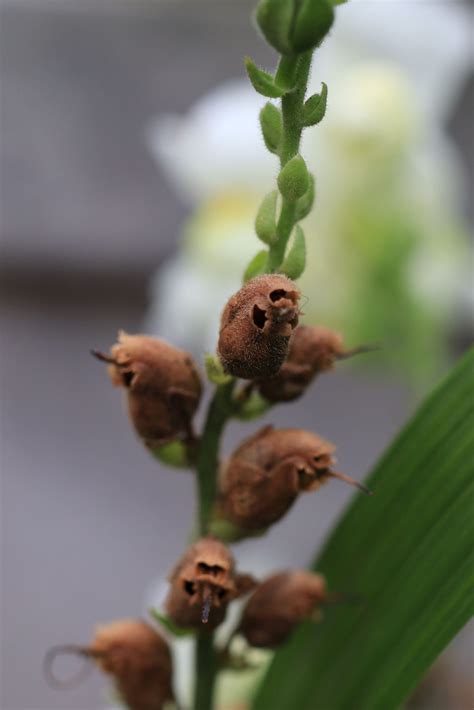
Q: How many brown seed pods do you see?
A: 7